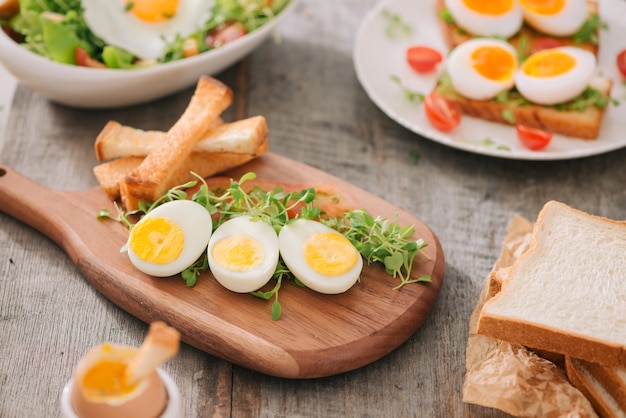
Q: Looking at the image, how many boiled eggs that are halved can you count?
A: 7